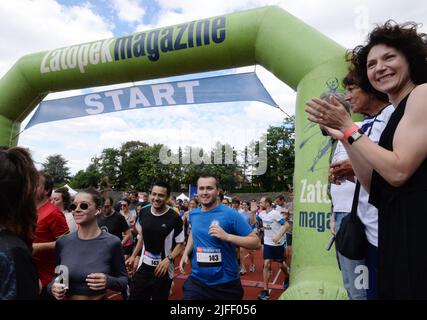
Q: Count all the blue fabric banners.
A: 1